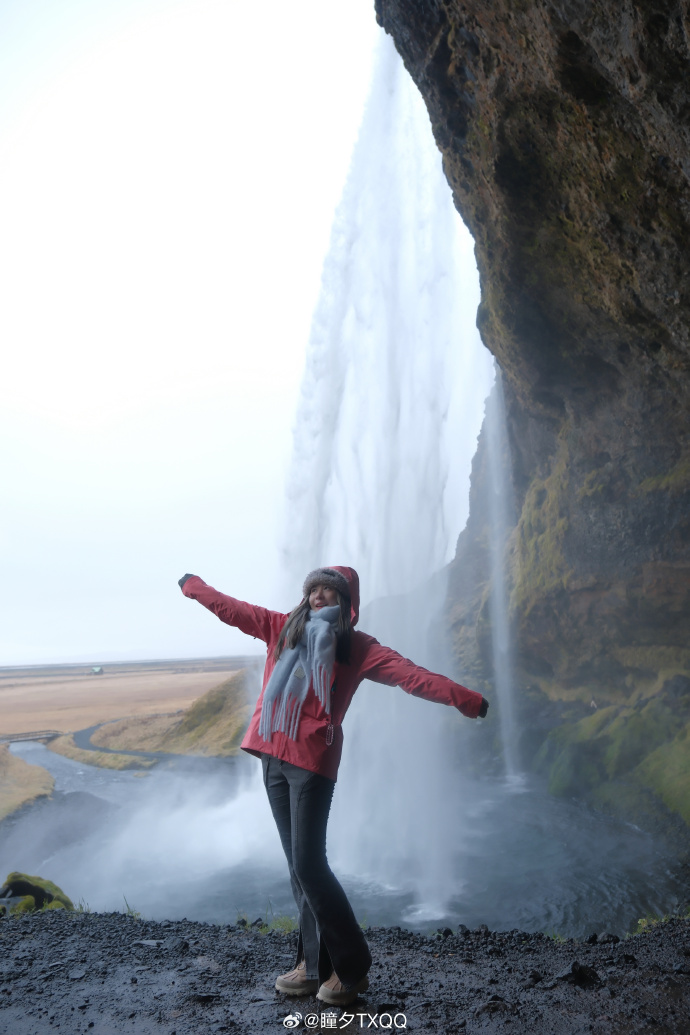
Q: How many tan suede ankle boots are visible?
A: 2